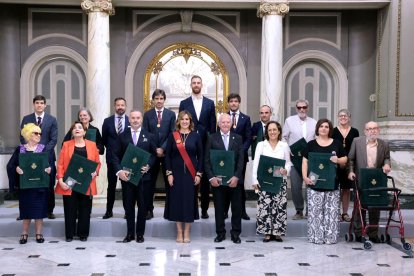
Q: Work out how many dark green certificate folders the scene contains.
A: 10